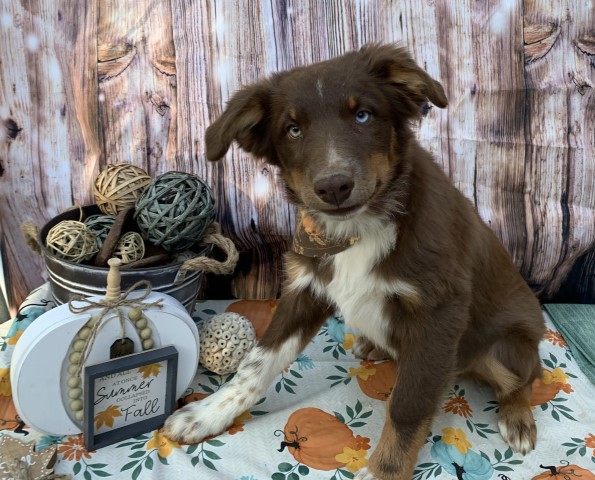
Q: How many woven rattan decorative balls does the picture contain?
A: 5